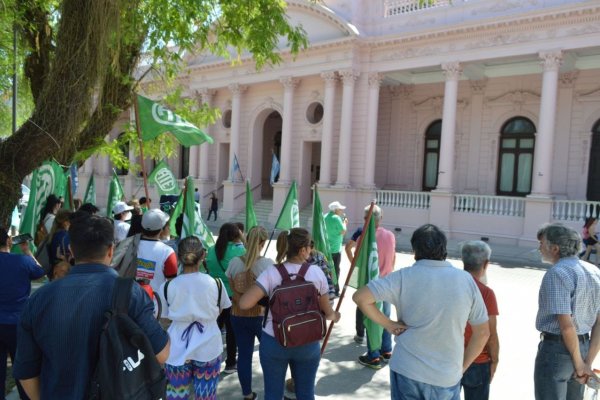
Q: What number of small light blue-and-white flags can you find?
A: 2